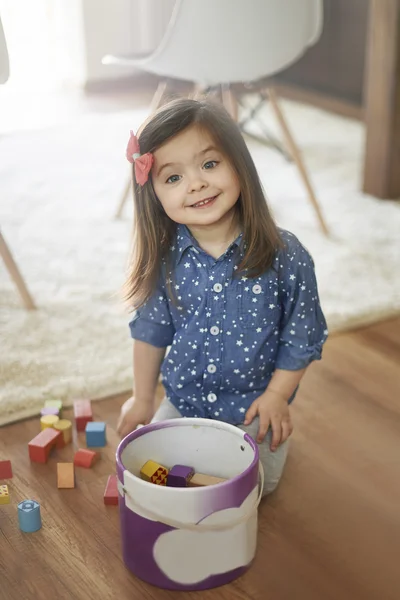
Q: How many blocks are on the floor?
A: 13